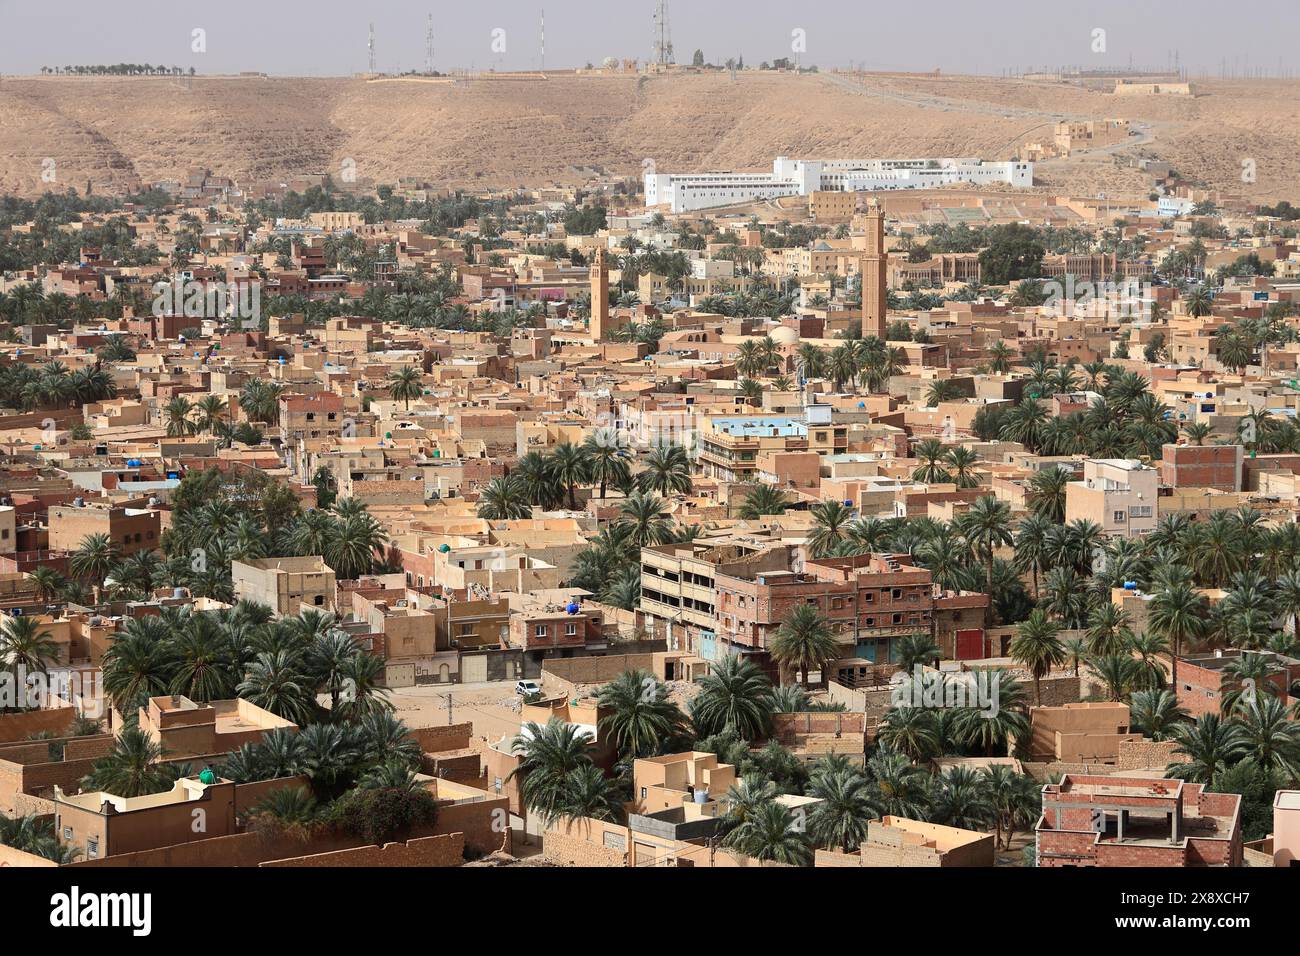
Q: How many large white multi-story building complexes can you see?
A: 1